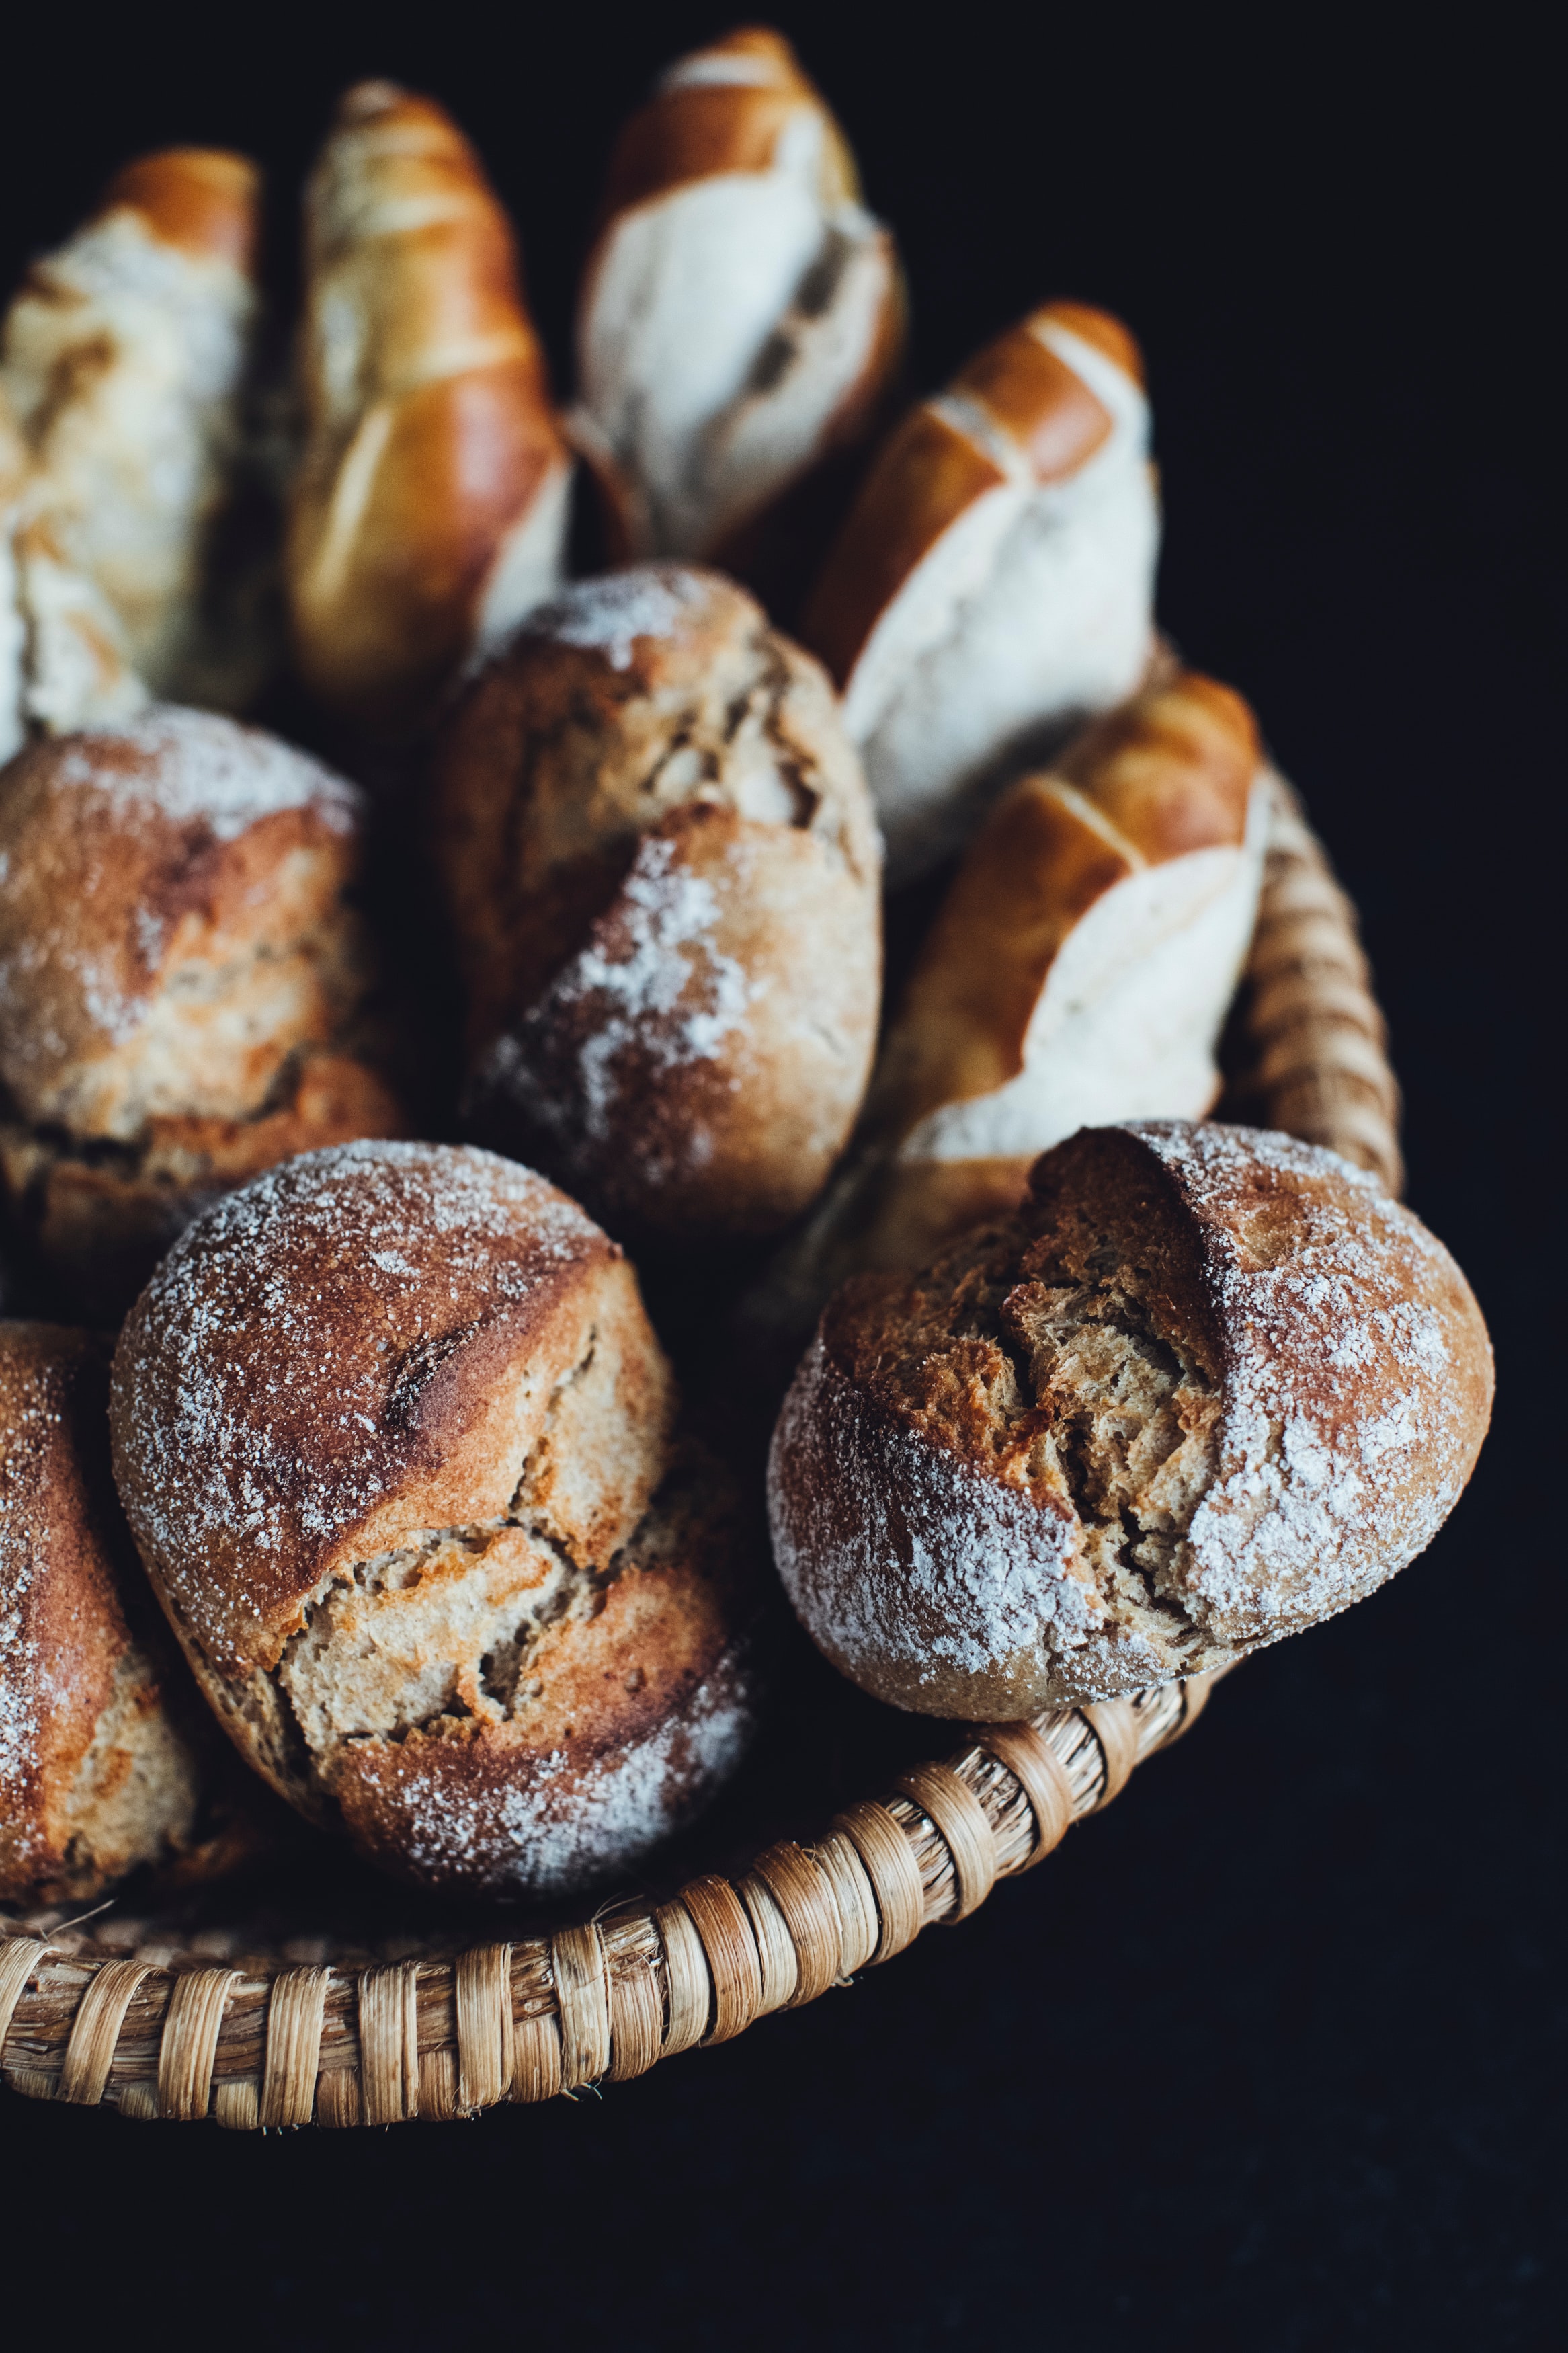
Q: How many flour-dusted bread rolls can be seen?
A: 5